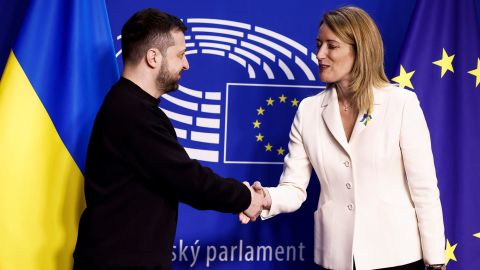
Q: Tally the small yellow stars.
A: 8